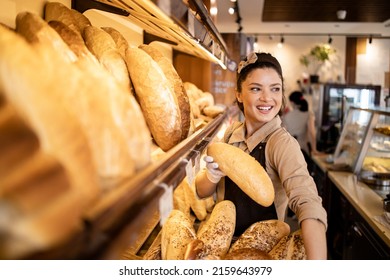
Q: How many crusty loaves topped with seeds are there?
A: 4